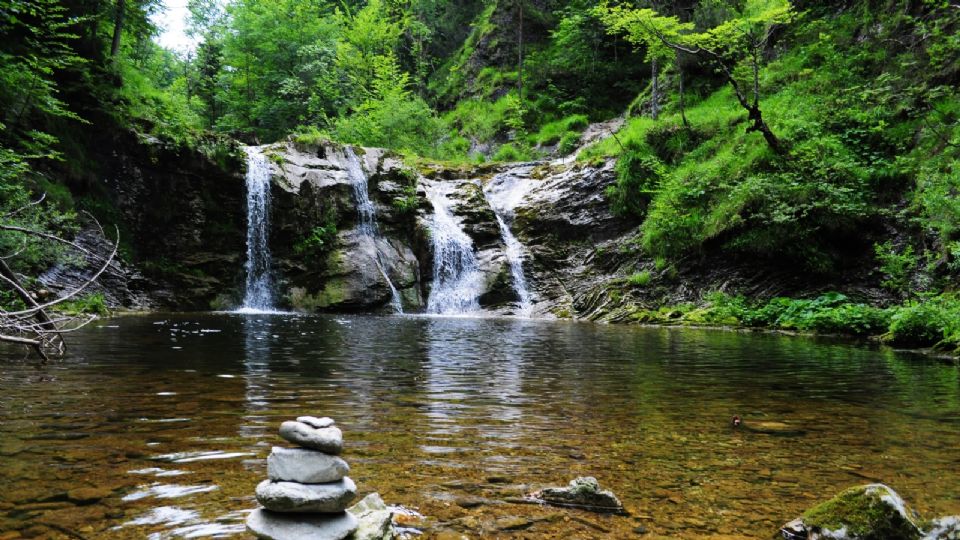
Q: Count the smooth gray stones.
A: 5